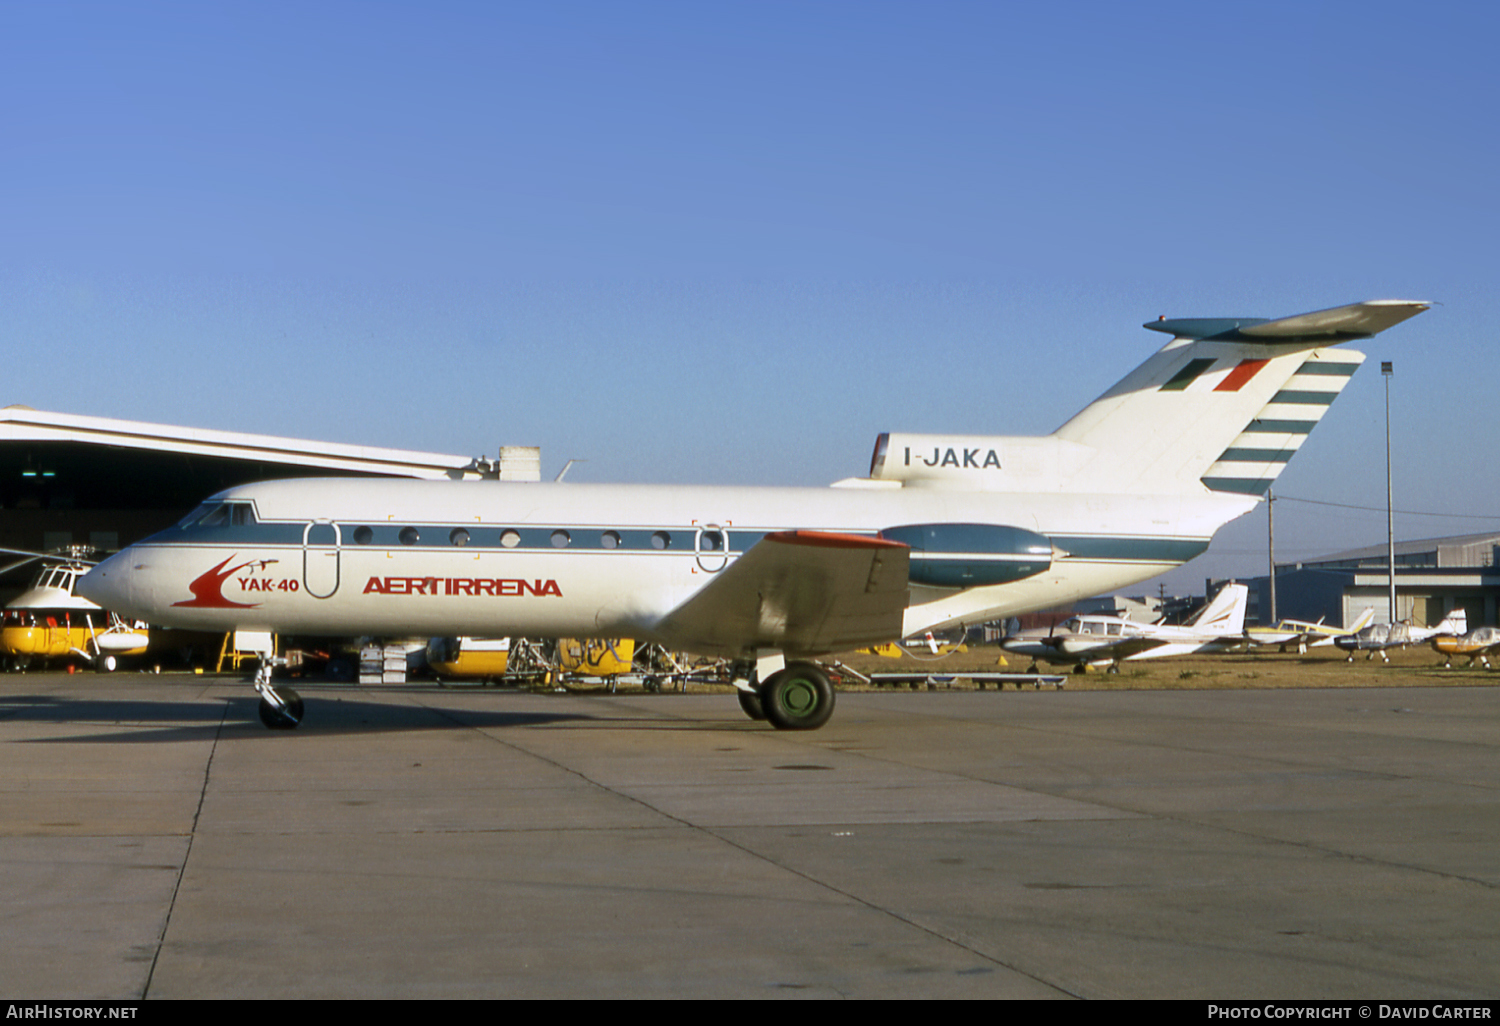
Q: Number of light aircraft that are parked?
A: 4